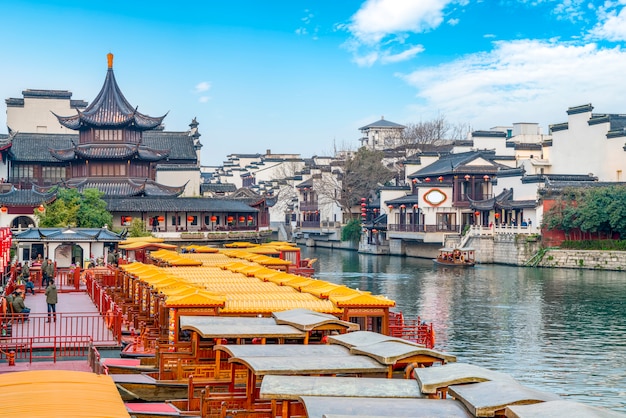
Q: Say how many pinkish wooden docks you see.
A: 2